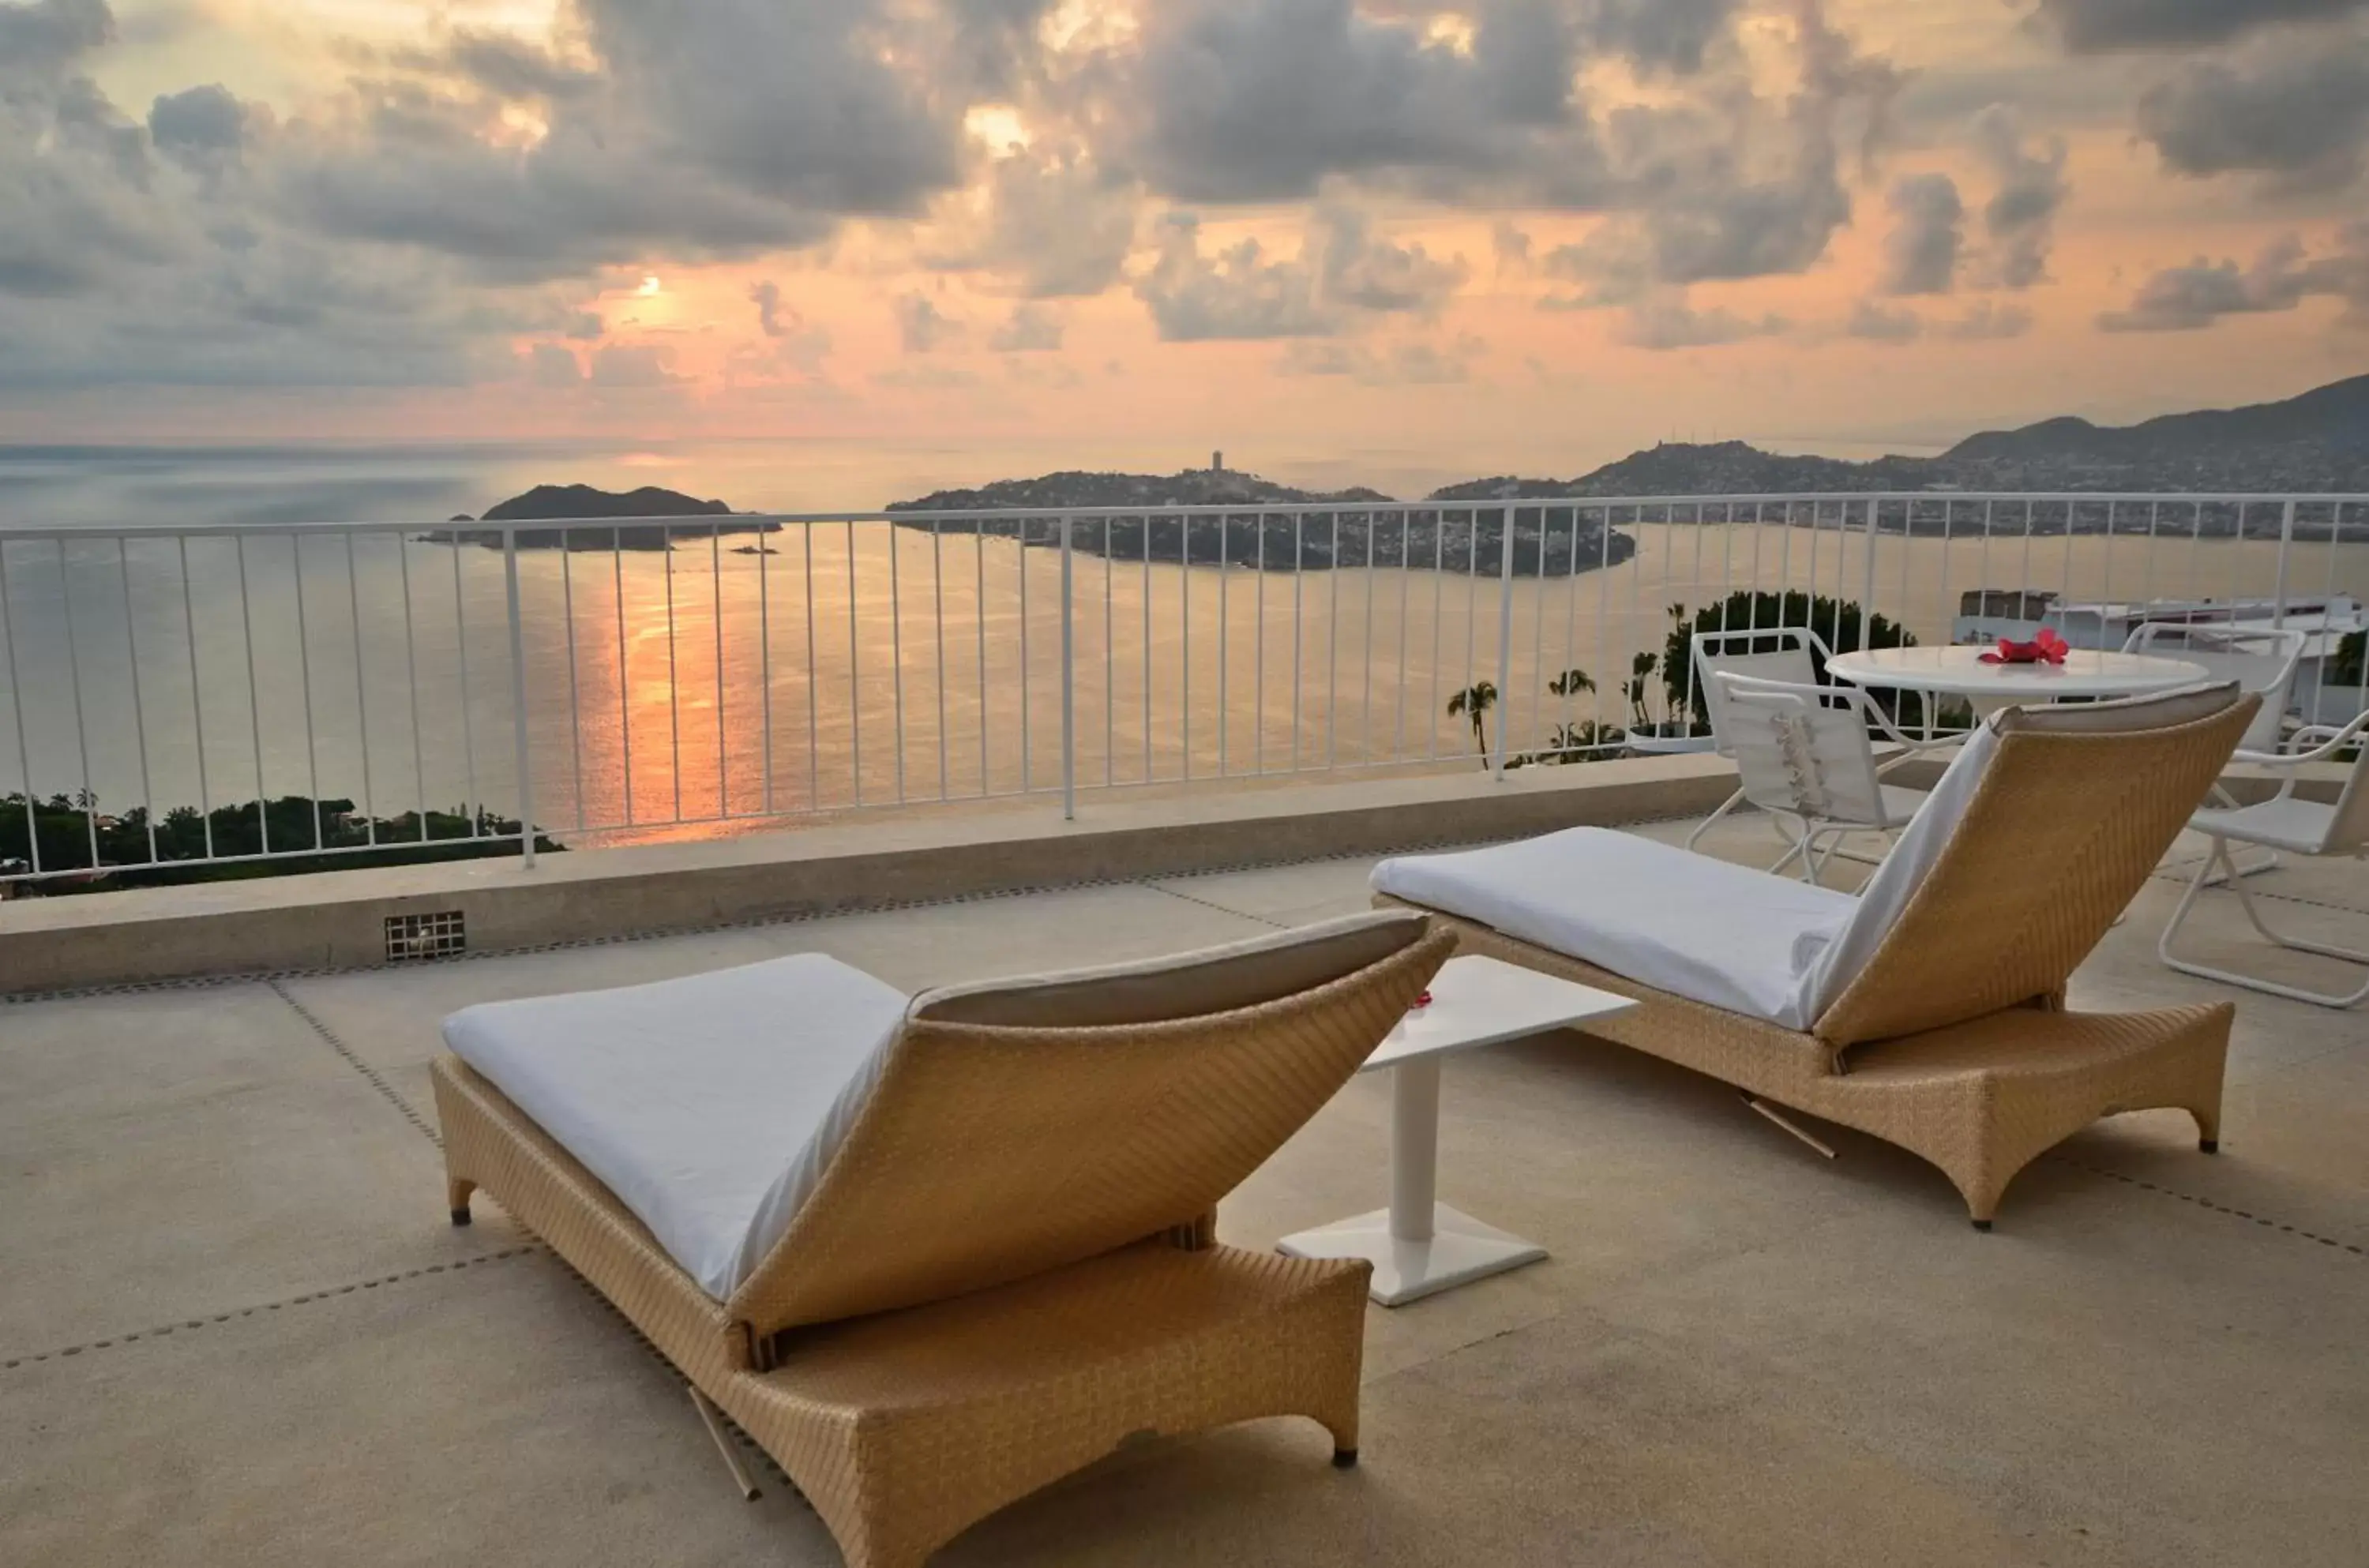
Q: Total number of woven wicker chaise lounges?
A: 2